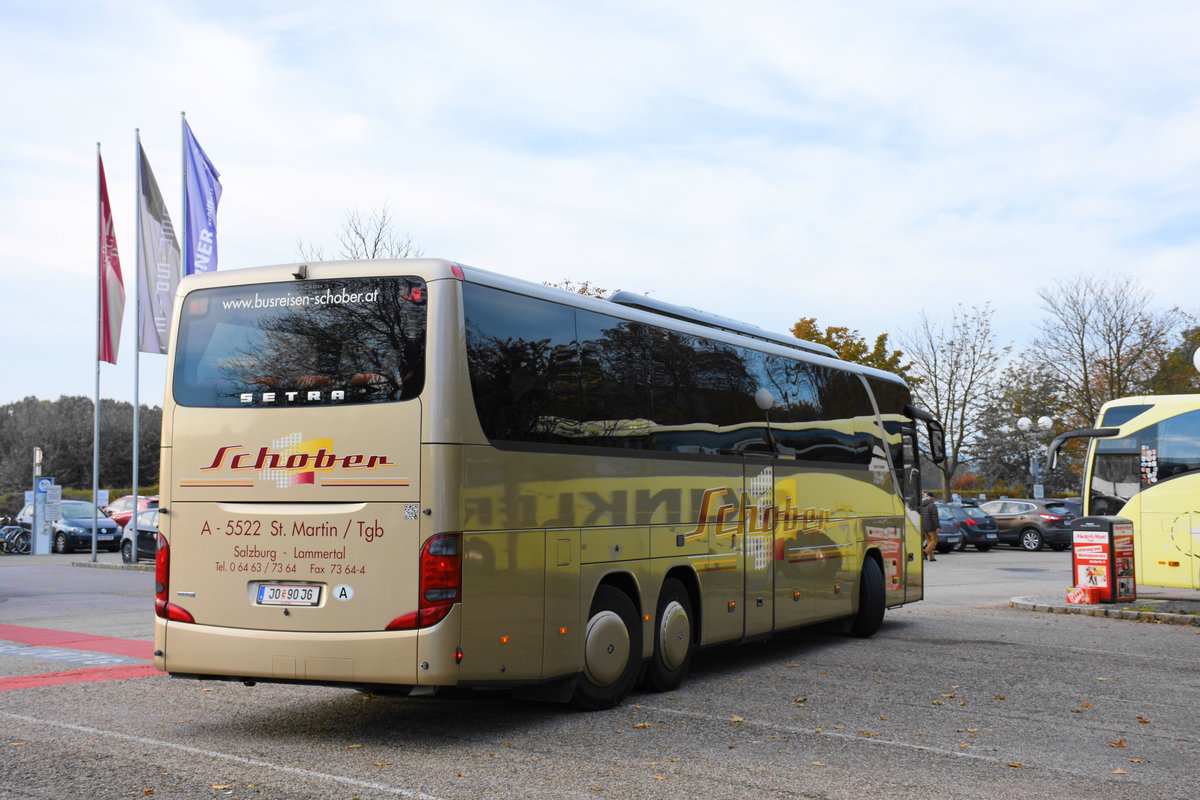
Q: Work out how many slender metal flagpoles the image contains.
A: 3